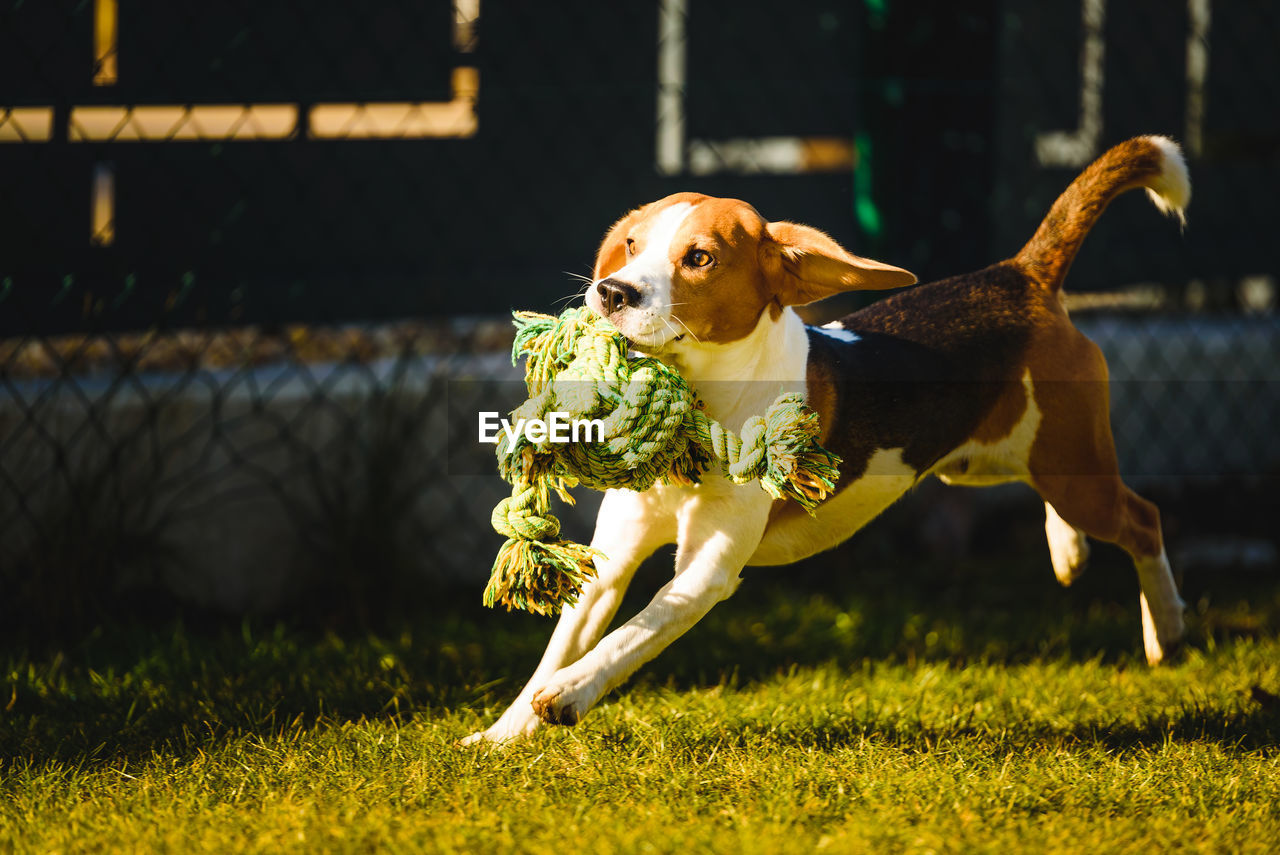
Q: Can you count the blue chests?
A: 0